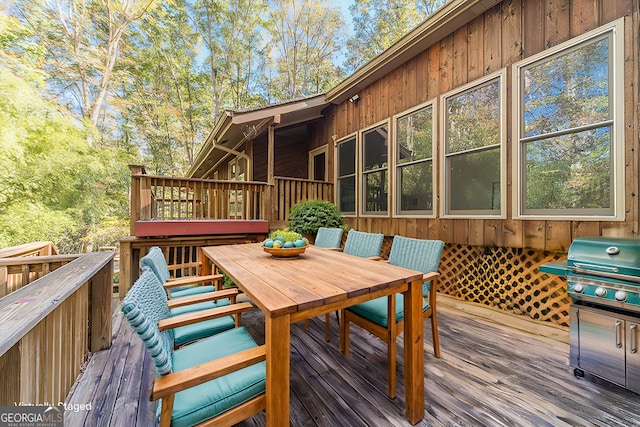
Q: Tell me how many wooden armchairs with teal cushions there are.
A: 6